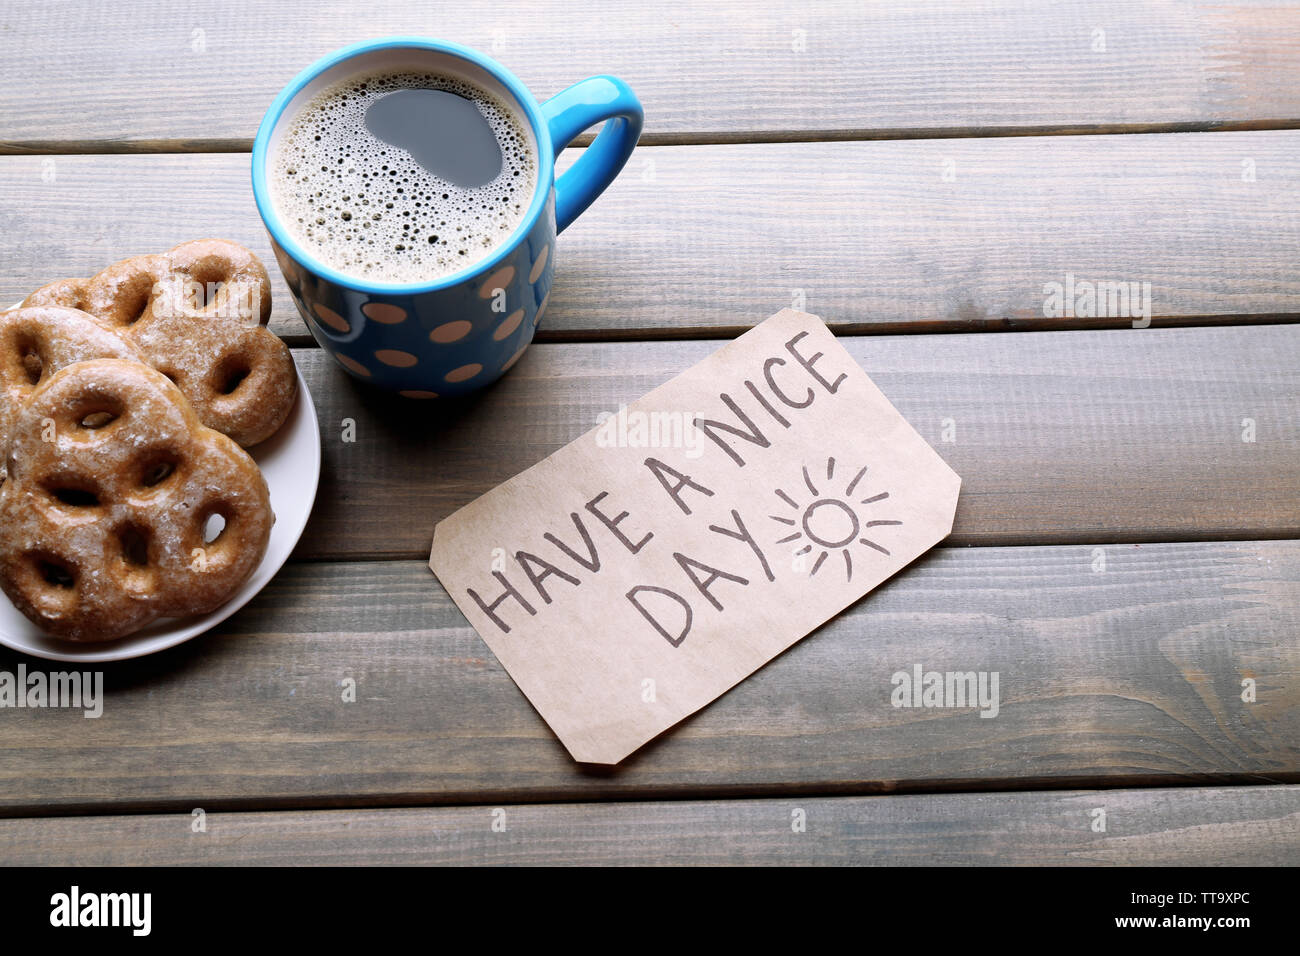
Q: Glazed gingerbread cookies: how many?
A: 3